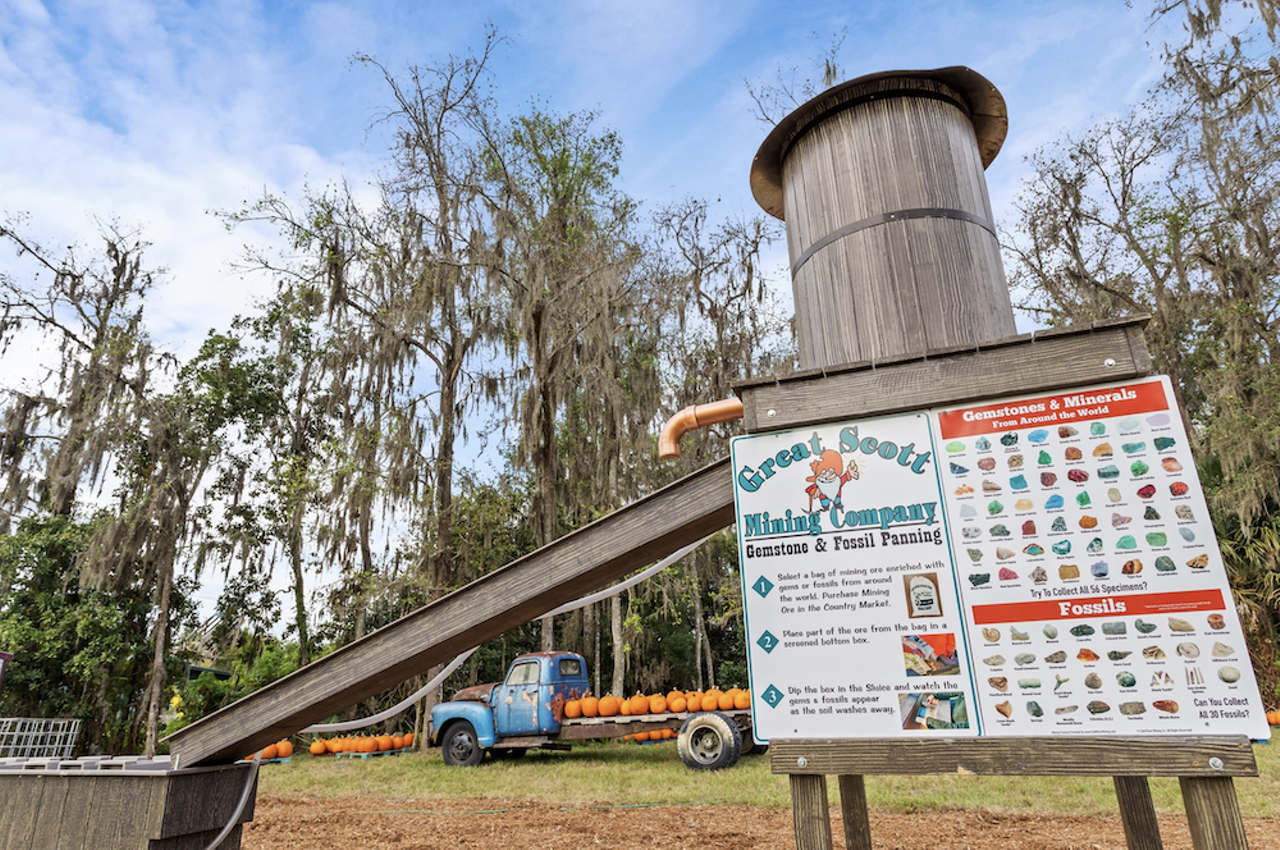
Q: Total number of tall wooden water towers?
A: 1